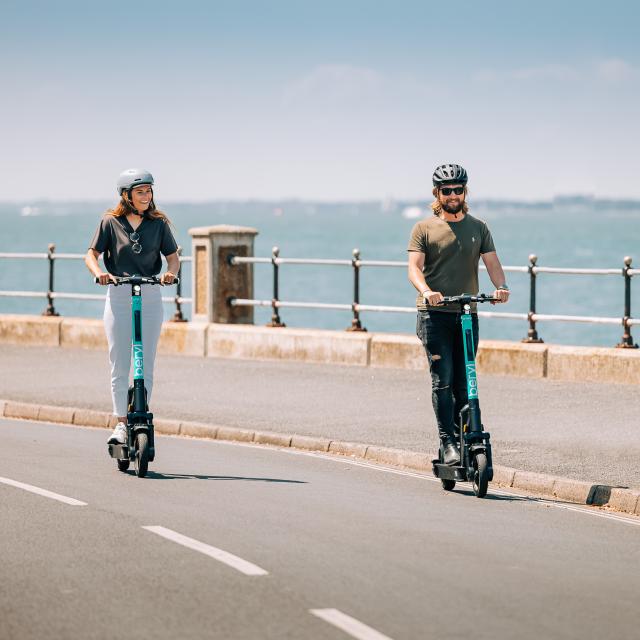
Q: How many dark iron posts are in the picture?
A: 6